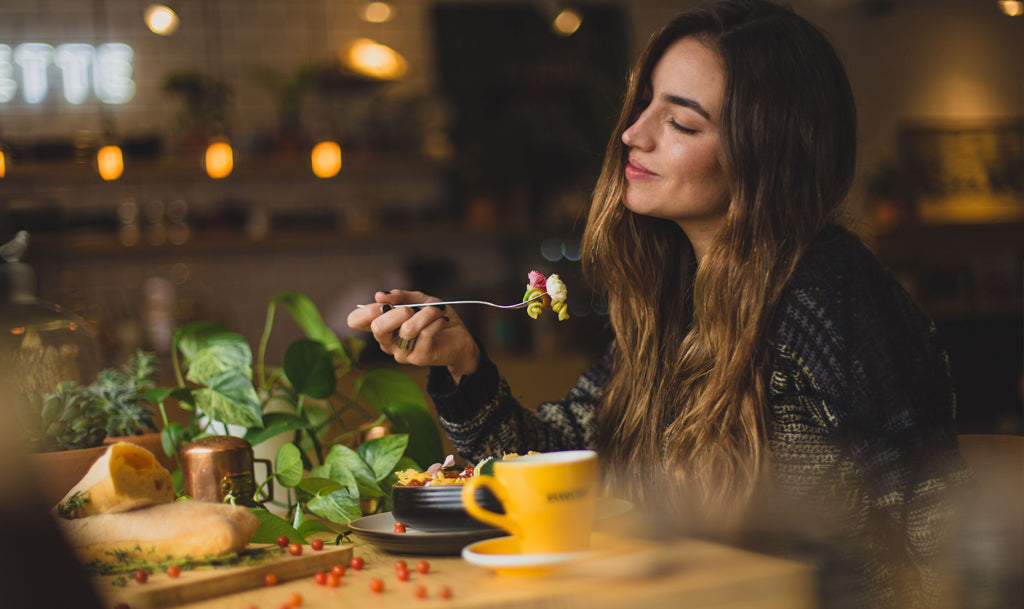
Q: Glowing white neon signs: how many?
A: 1